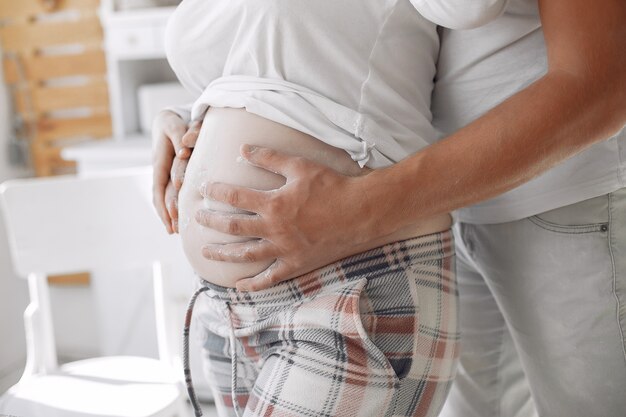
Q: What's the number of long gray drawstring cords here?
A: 2